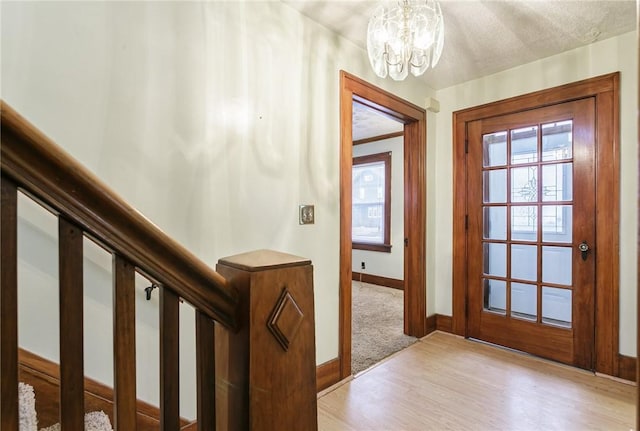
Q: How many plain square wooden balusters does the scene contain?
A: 5